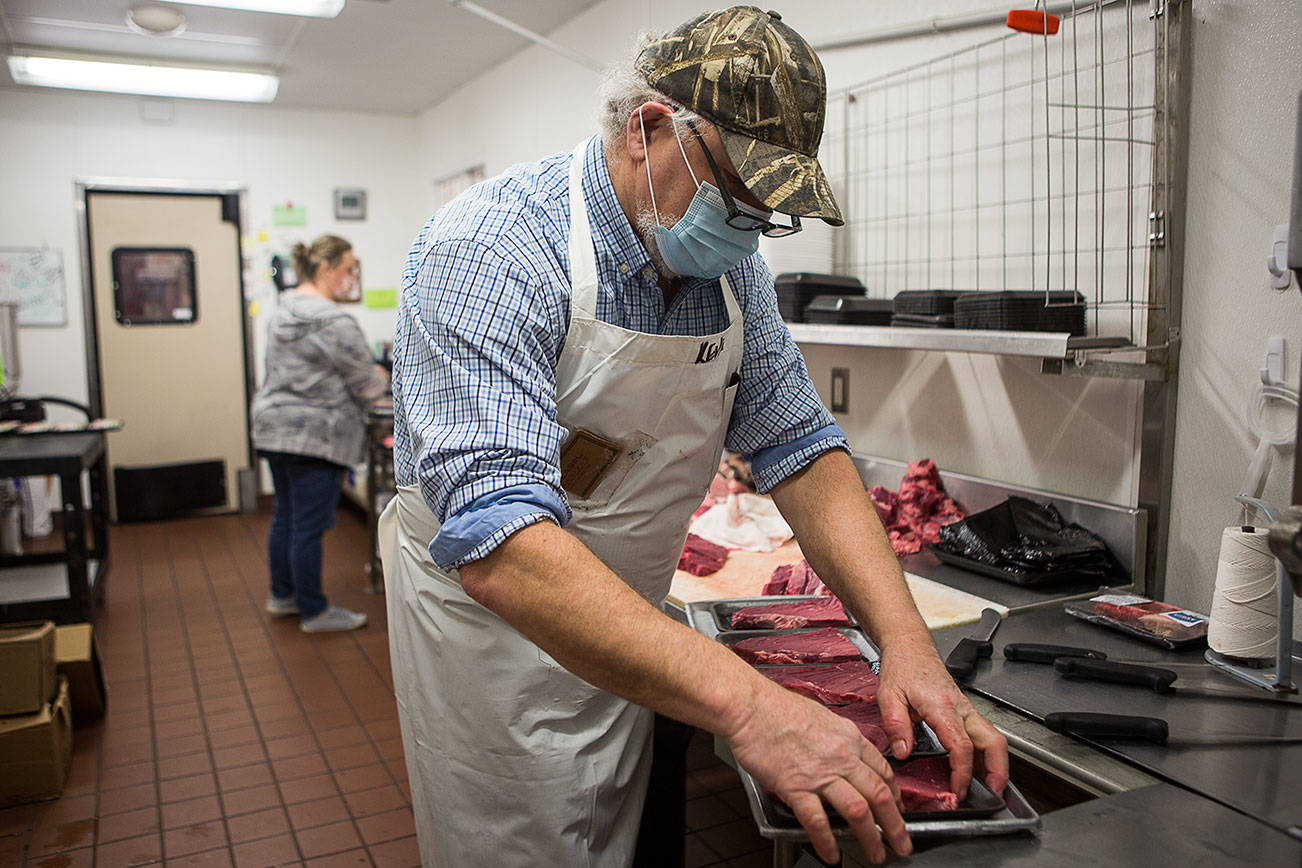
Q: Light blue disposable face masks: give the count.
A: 1